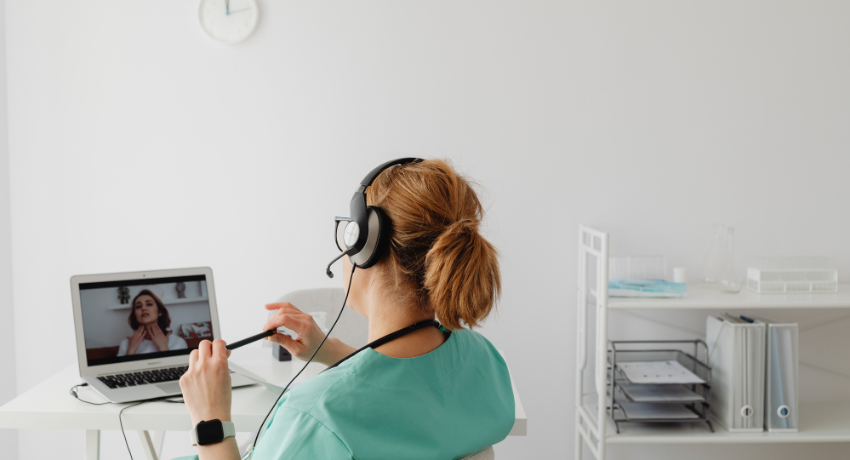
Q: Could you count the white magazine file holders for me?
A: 2